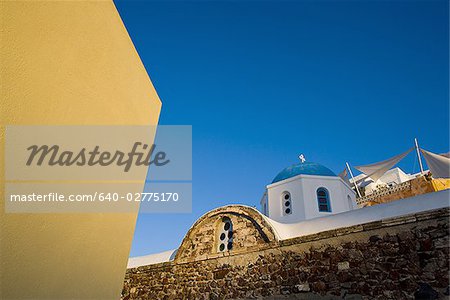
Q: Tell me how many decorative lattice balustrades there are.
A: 1